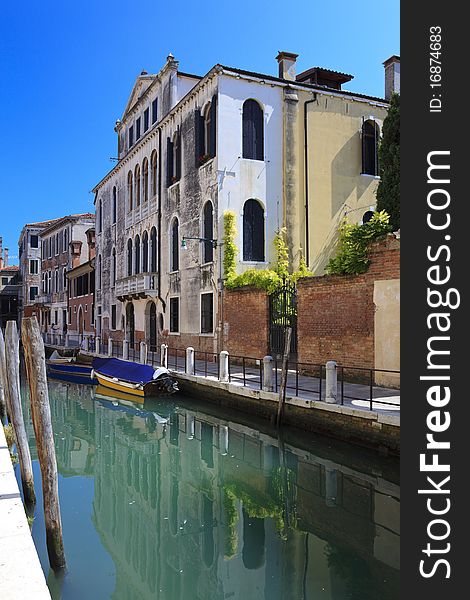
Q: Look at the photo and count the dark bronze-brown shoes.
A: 0